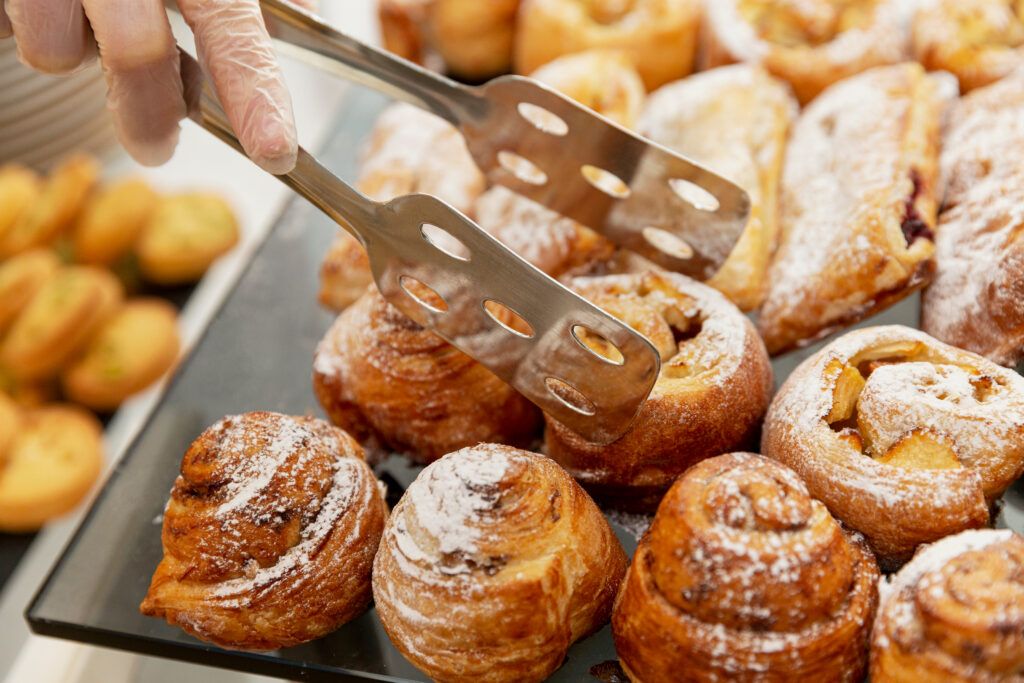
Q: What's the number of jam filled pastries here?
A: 1